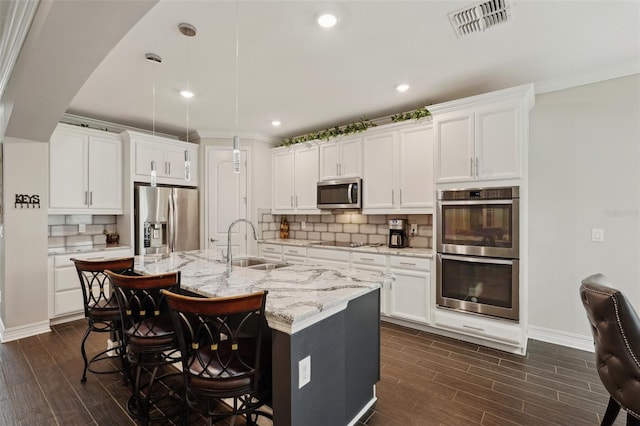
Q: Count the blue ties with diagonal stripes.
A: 0